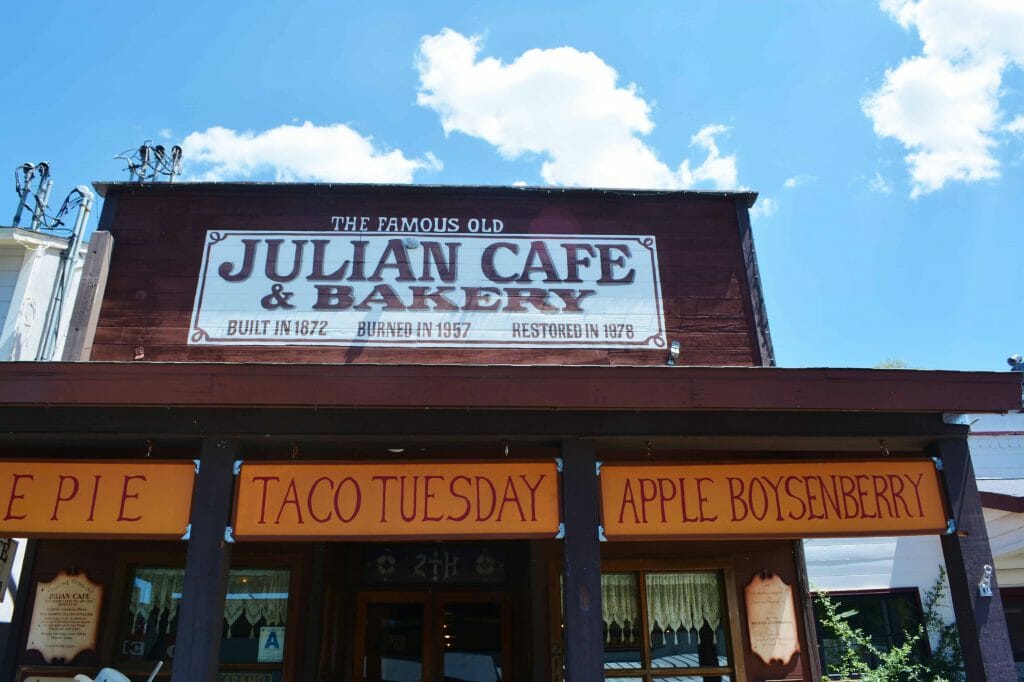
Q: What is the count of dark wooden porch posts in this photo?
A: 3